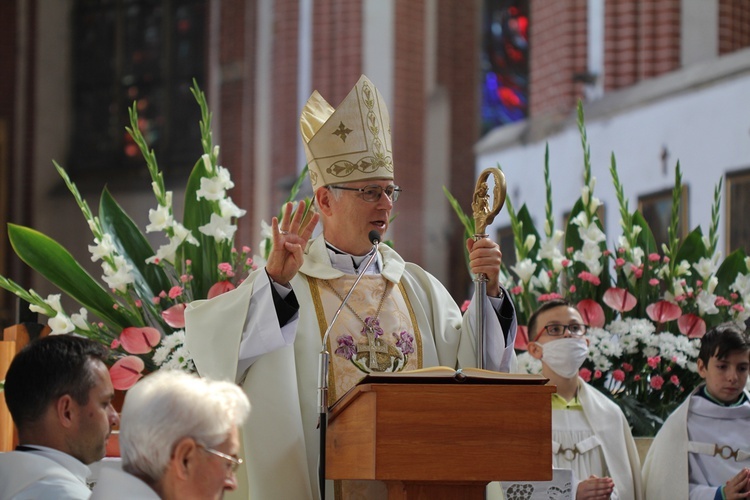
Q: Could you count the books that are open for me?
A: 1